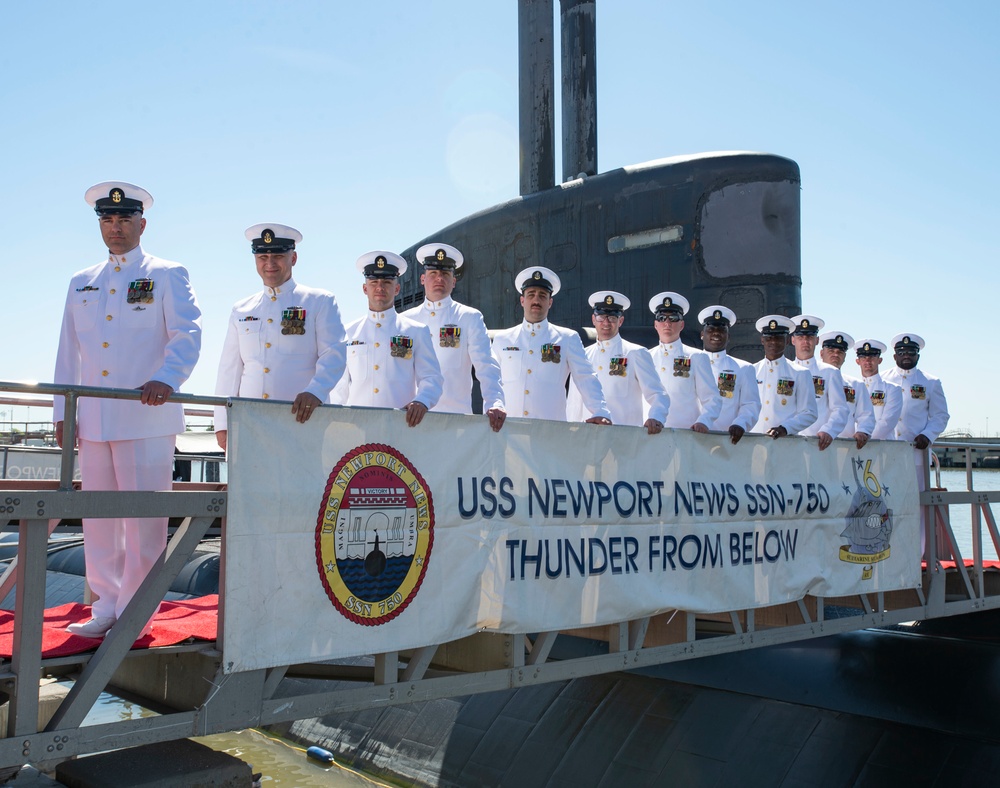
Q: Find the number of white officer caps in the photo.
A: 13